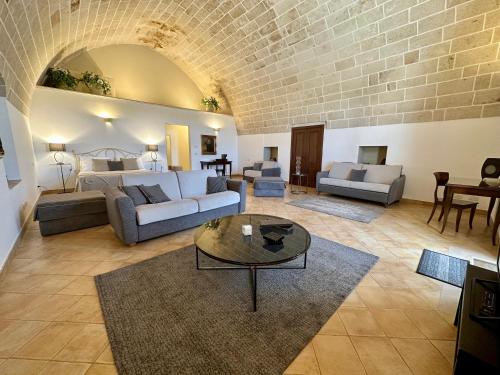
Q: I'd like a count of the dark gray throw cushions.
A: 6